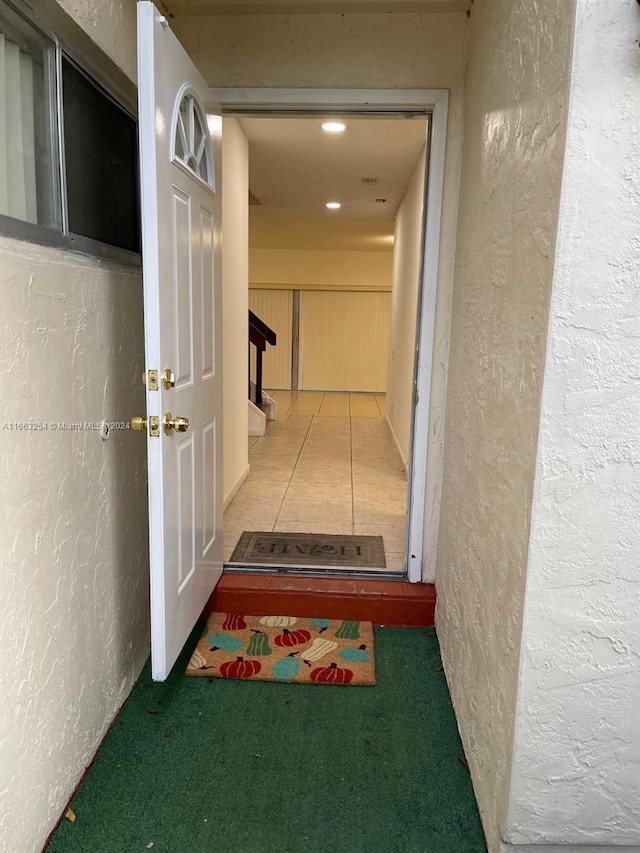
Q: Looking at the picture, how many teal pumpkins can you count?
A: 4